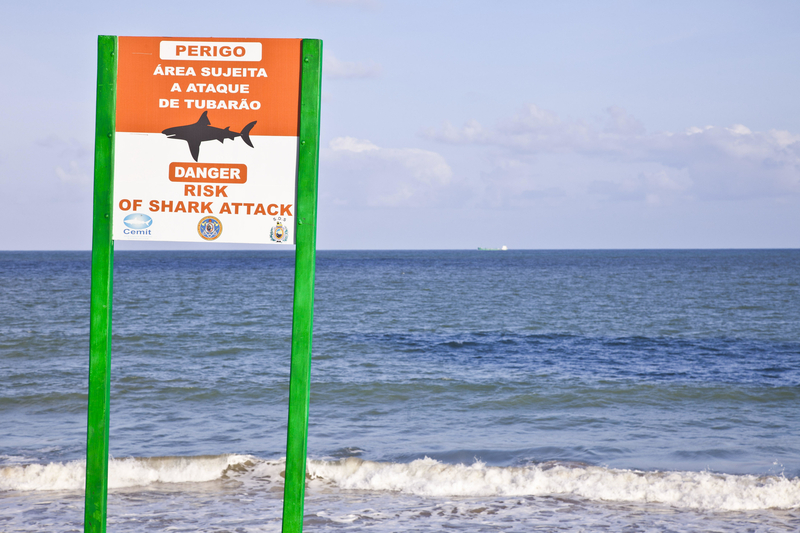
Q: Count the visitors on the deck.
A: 0